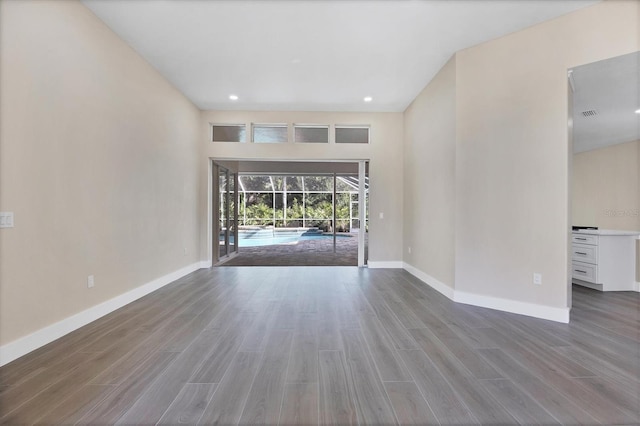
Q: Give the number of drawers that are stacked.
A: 3